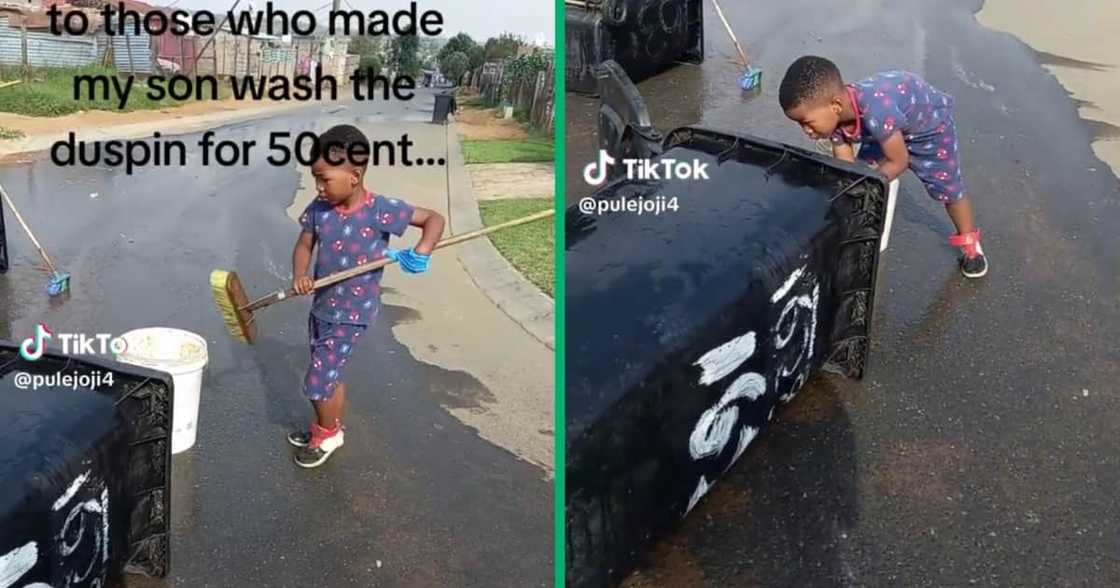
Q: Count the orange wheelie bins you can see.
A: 0